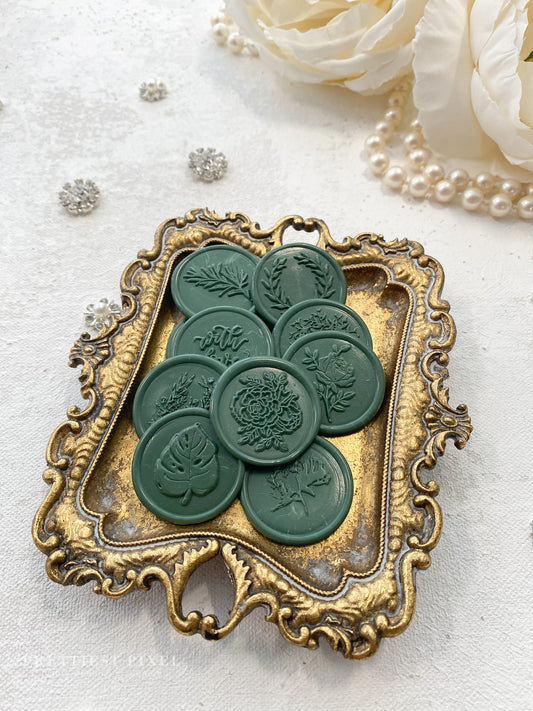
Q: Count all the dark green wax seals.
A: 9